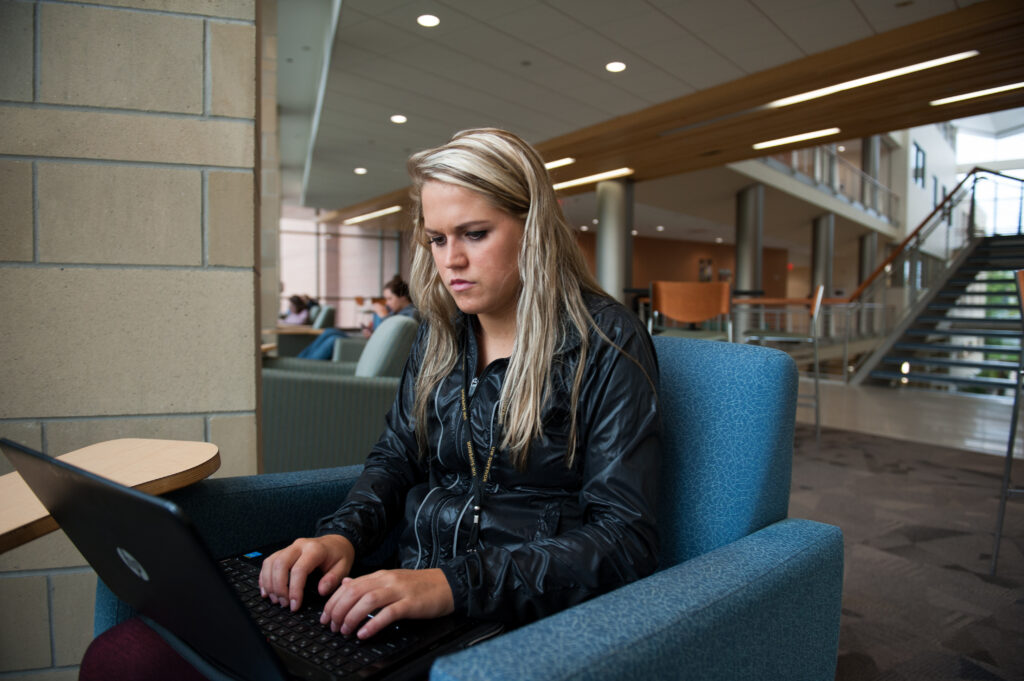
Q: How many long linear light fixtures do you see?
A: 6